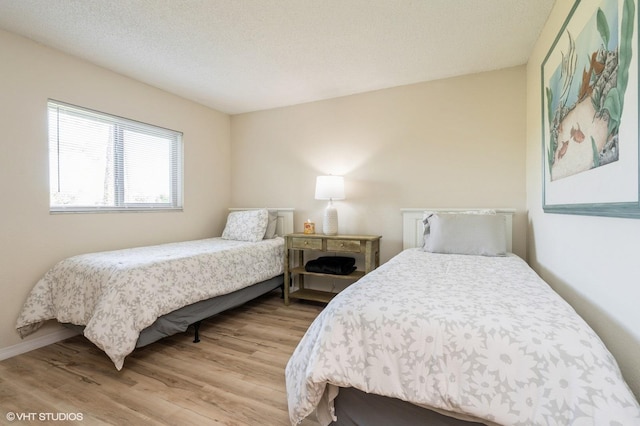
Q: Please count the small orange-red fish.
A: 2